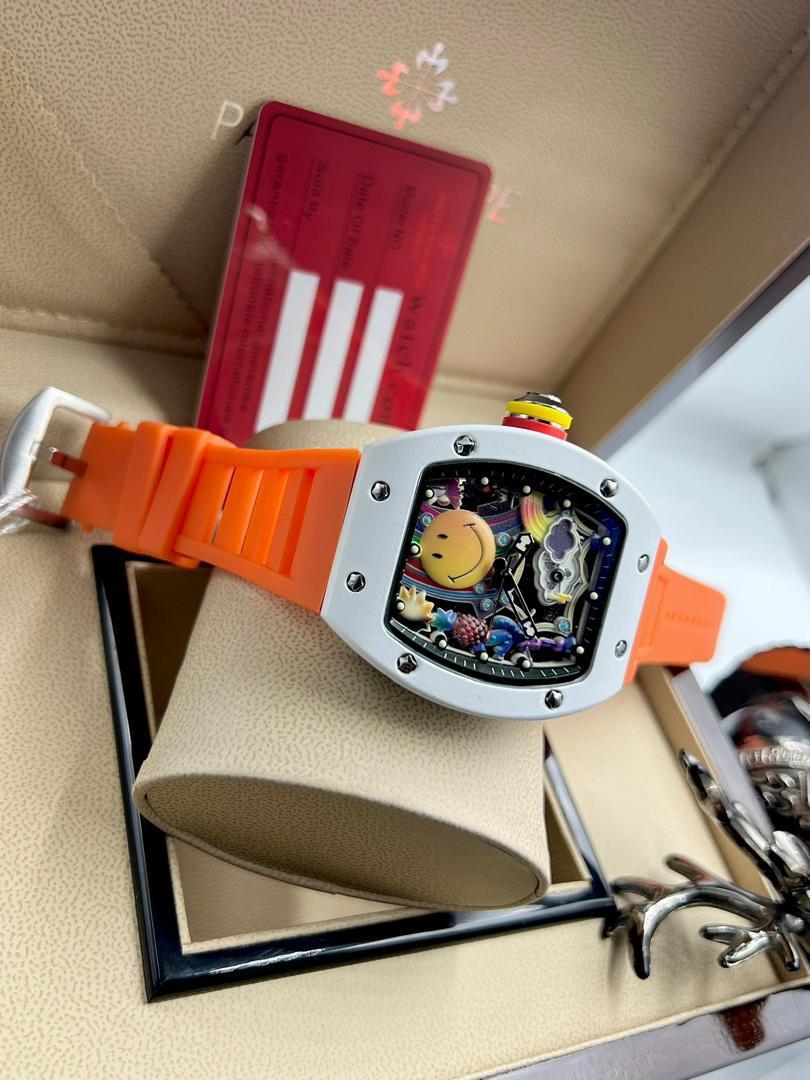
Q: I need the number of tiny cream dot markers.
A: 12